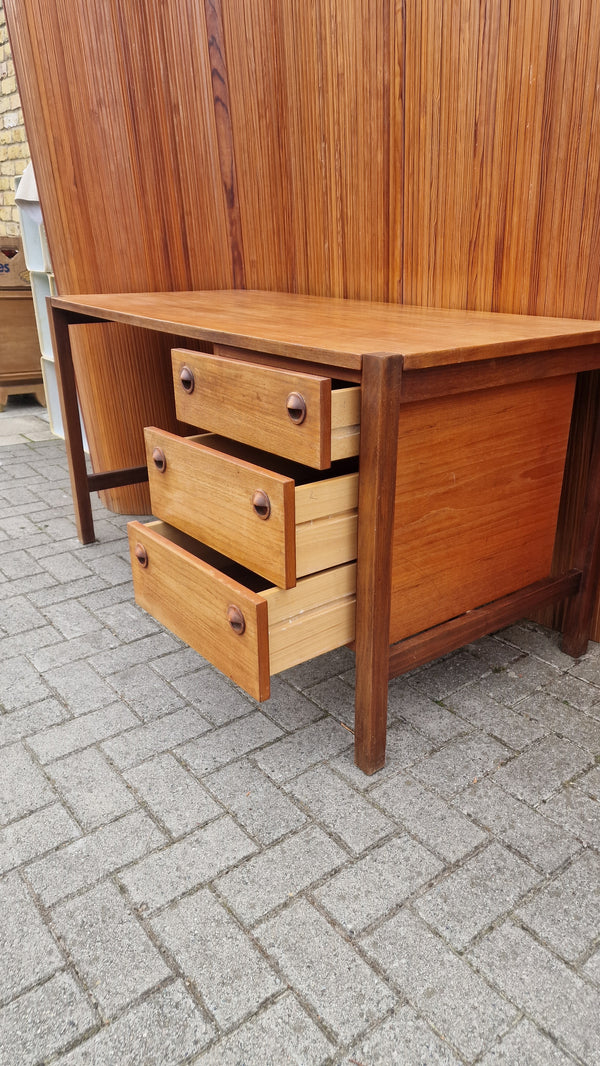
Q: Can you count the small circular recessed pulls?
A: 6